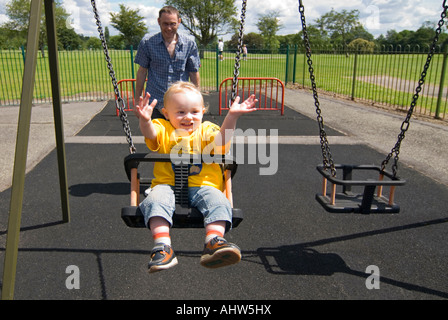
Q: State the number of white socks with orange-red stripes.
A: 2